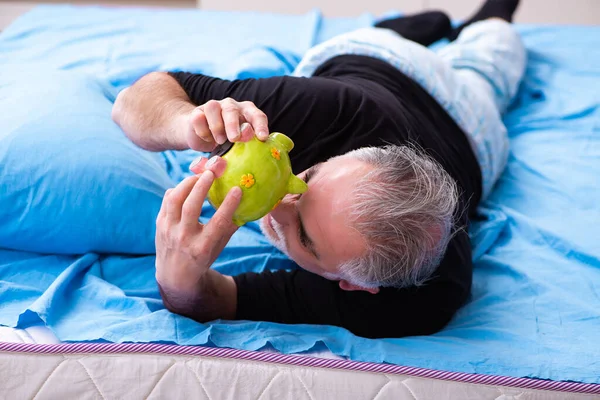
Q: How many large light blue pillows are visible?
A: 1